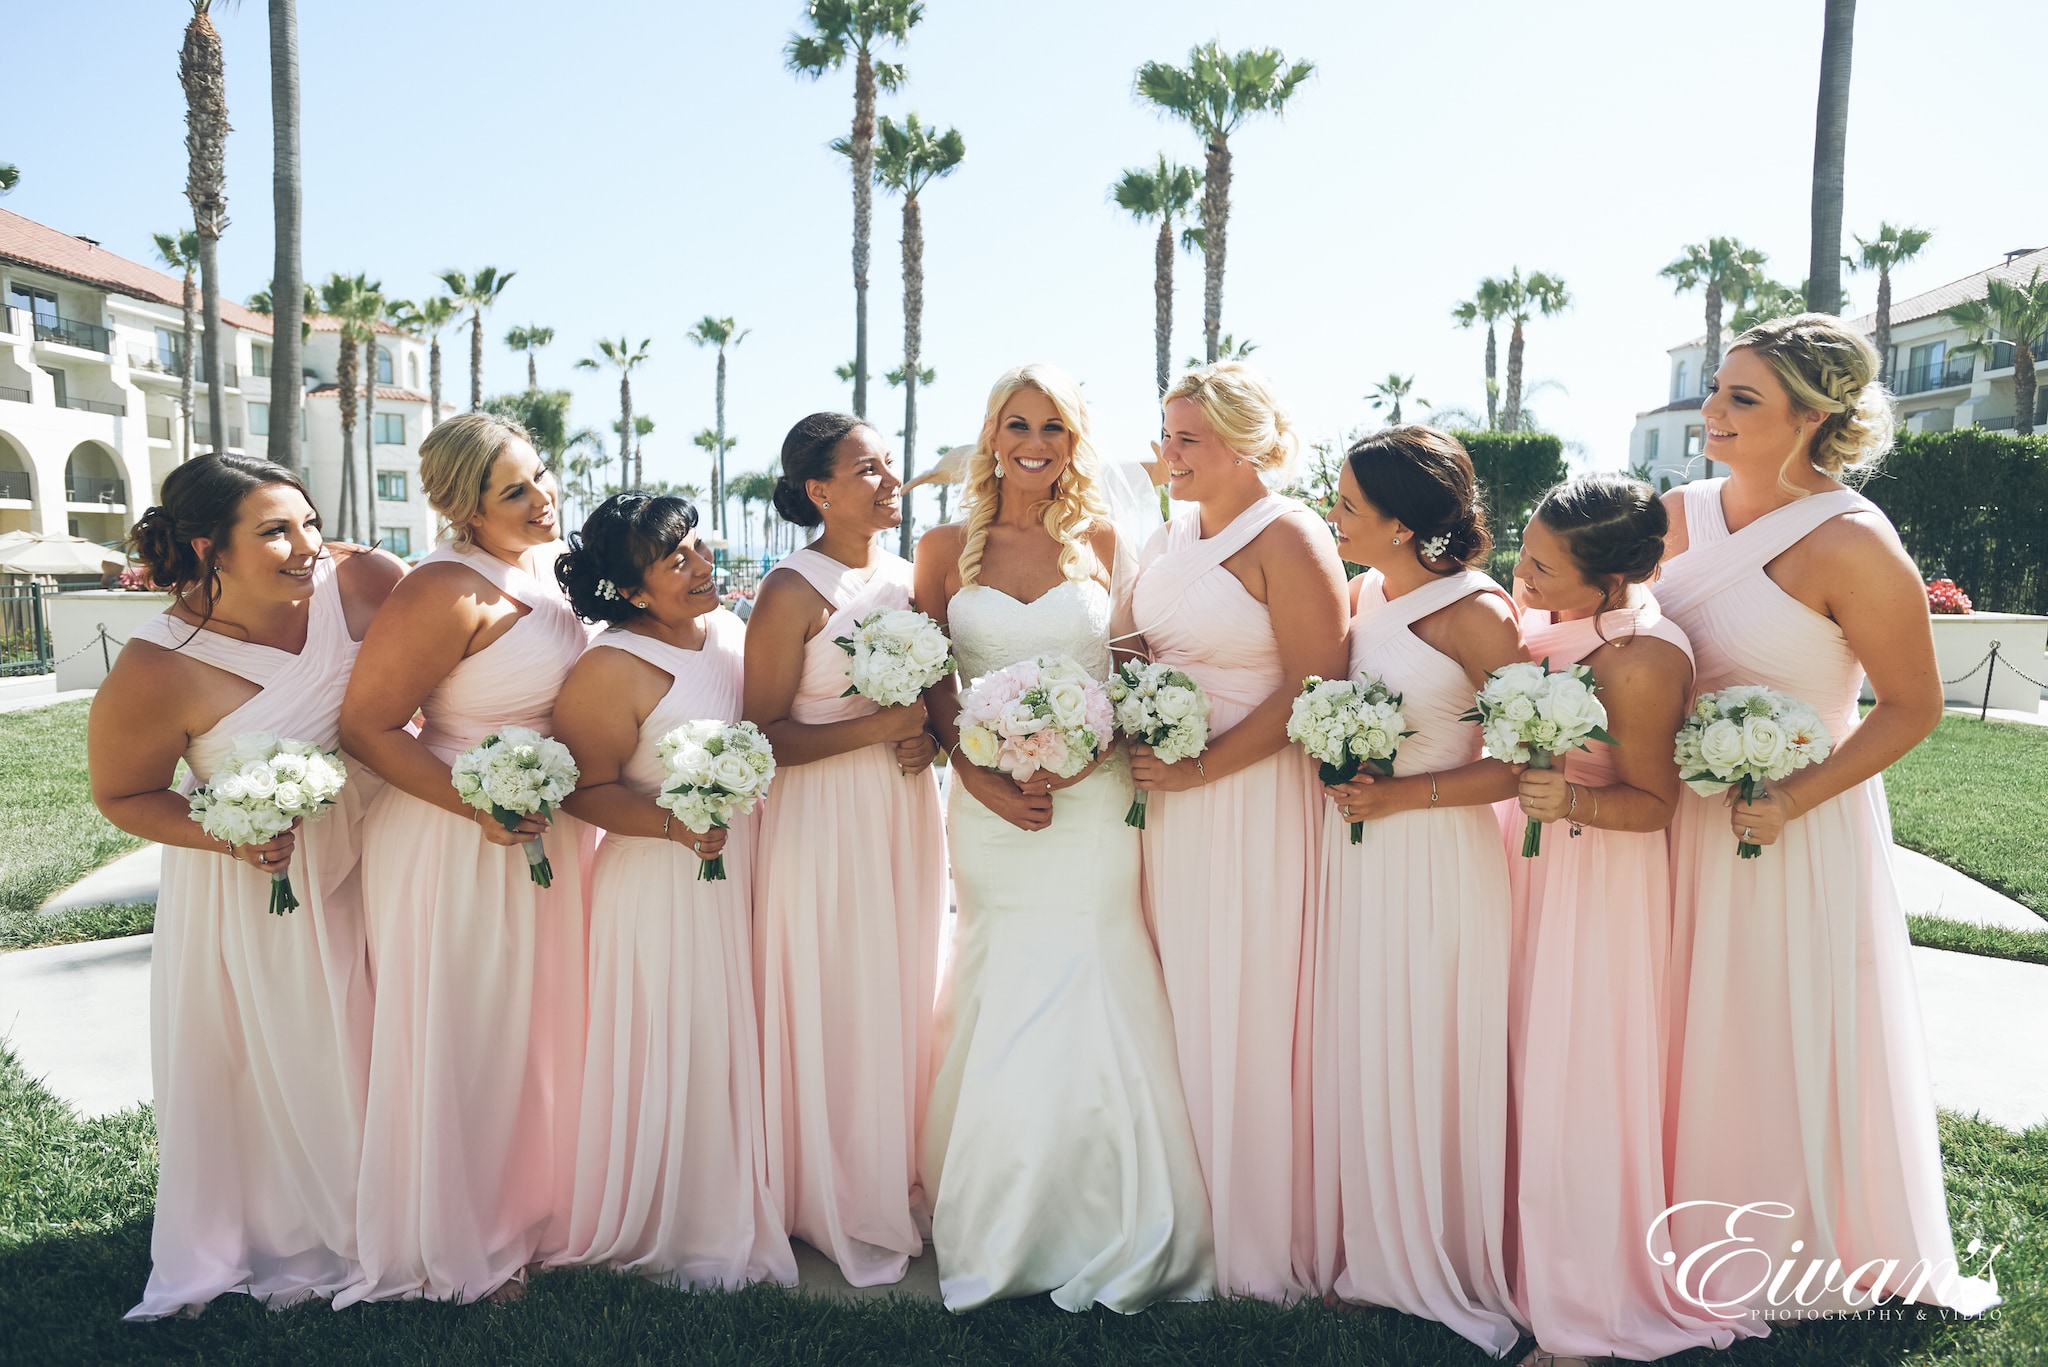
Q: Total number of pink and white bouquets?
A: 1